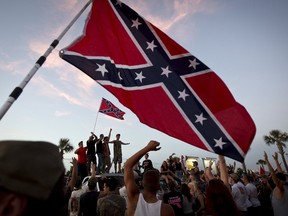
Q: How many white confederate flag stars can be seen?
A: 11